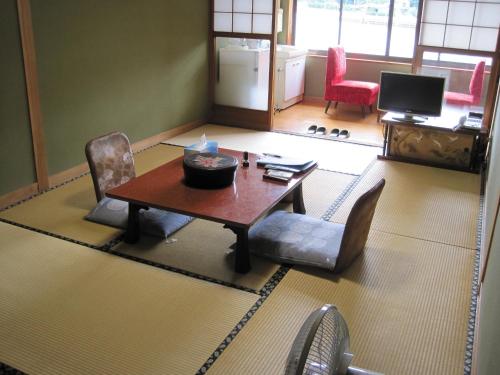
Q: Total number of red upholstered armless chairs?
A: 2